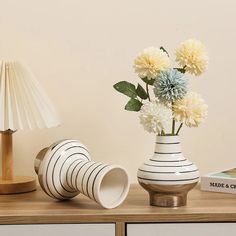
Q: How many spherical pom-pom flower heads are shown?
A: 5